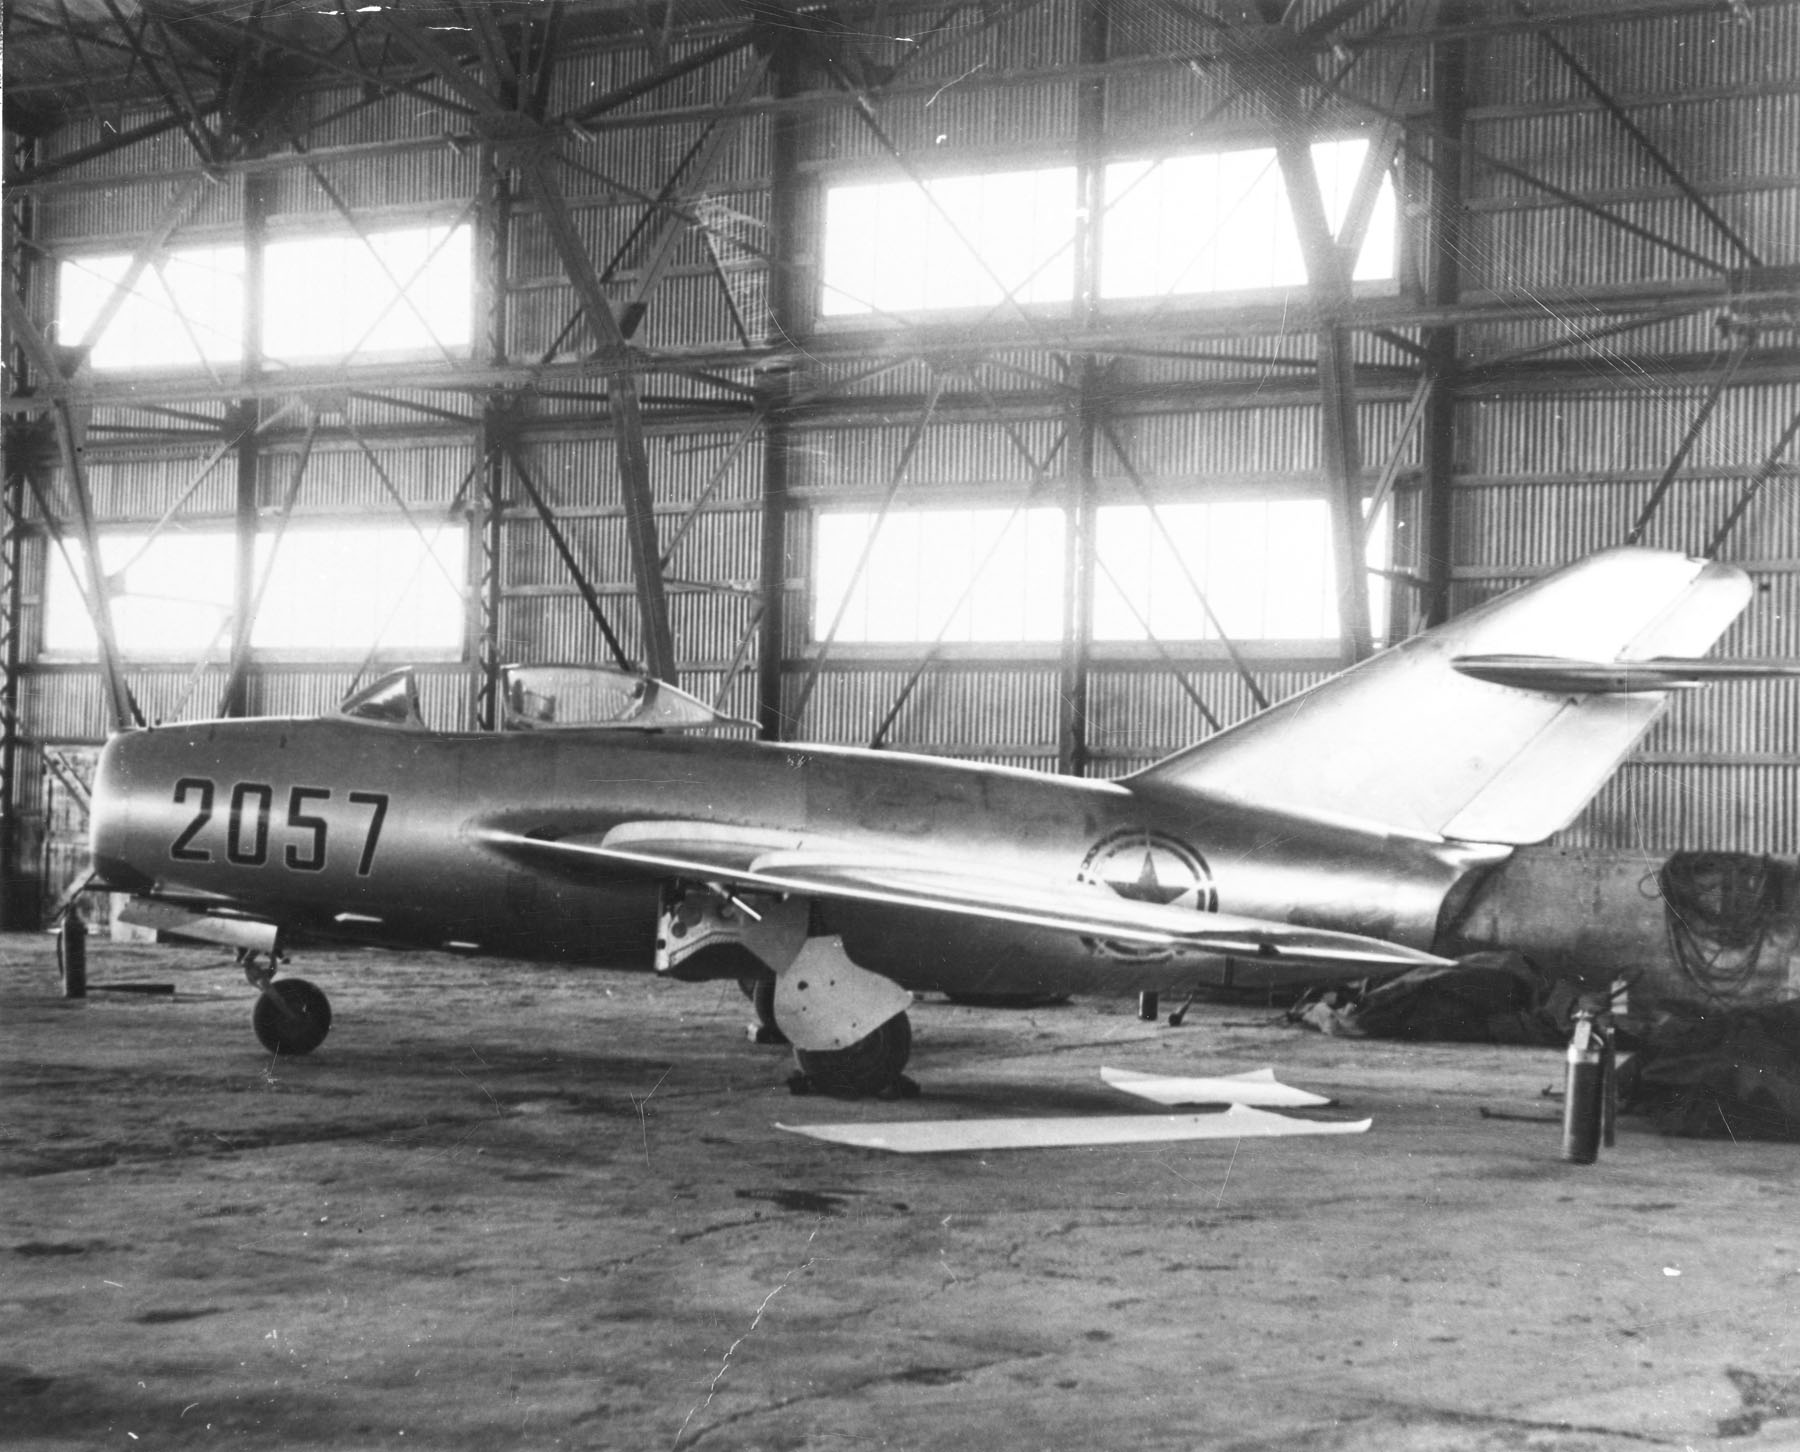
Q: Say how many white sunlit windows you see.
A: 8